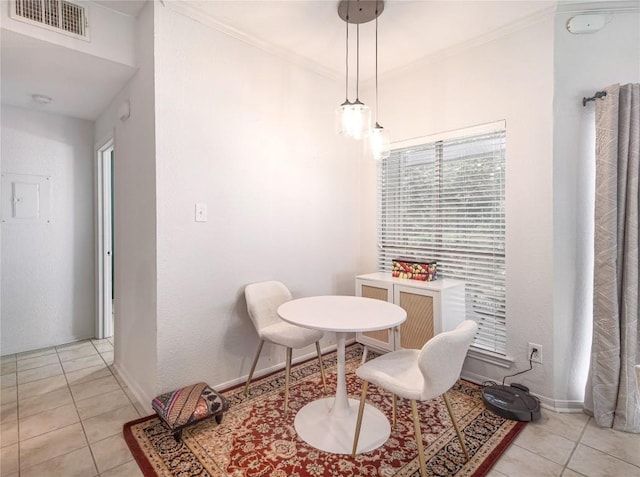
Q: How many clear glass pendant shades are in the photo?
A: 3